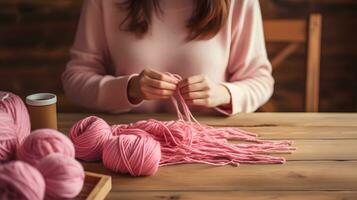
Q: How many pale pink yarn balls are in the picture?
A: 6